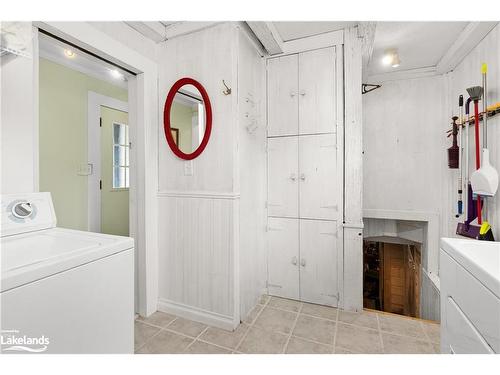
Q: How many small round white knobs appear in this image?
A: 6